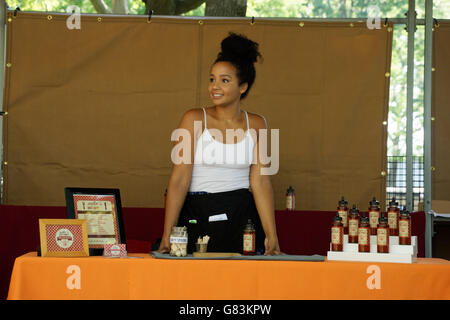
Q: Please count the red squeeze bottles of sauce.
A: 10